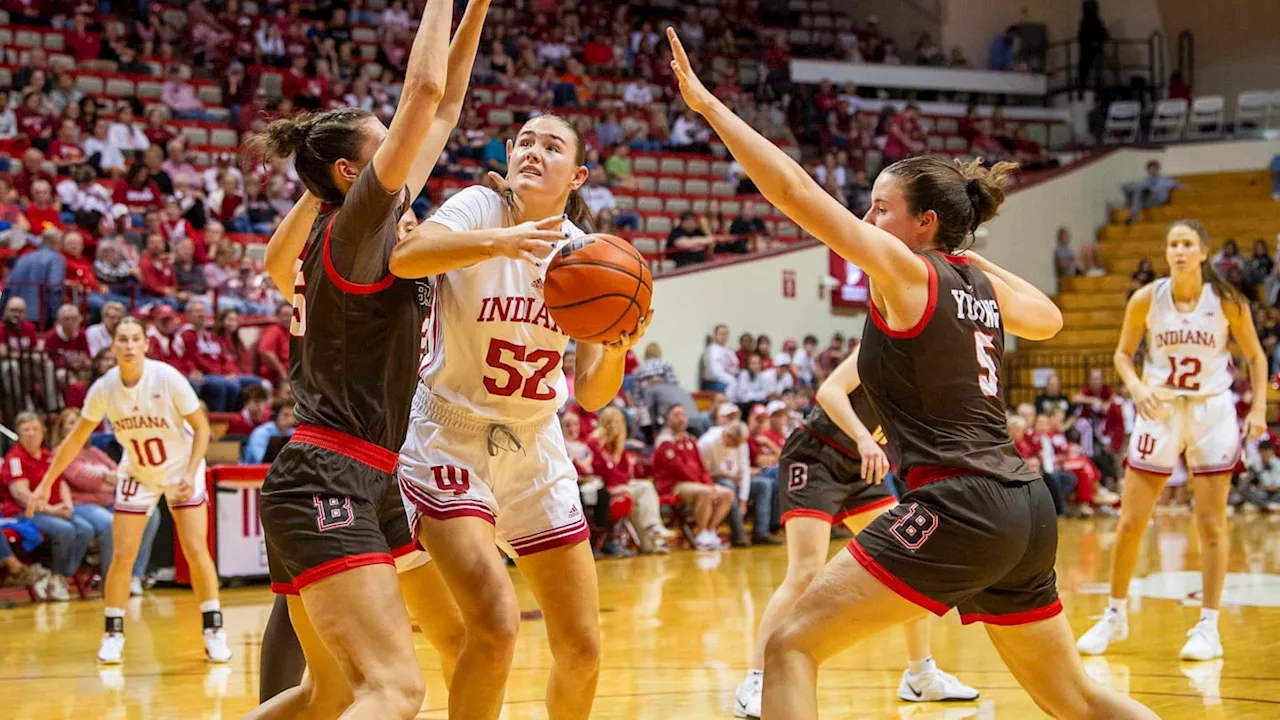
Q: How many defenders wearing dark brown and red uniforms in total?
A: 3